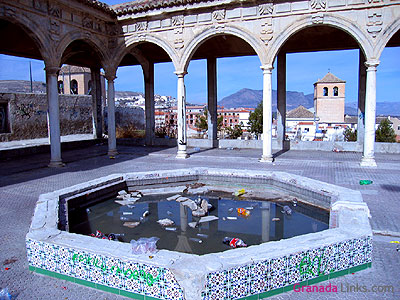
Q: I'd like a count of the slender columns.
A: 5